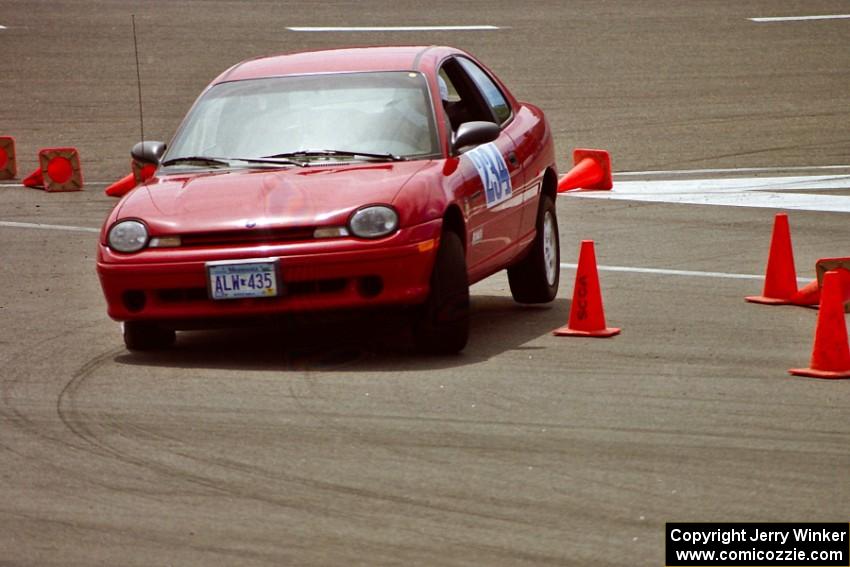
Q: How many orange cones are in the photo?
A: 8